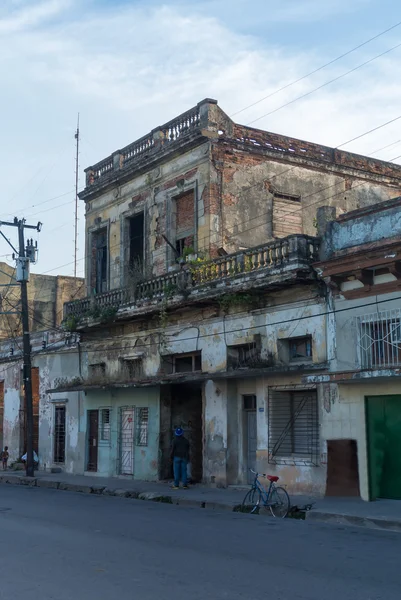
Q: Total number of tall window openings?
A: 3